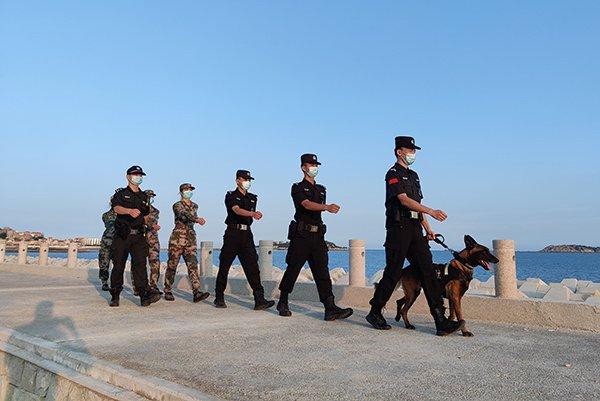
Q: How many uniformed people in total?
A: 7